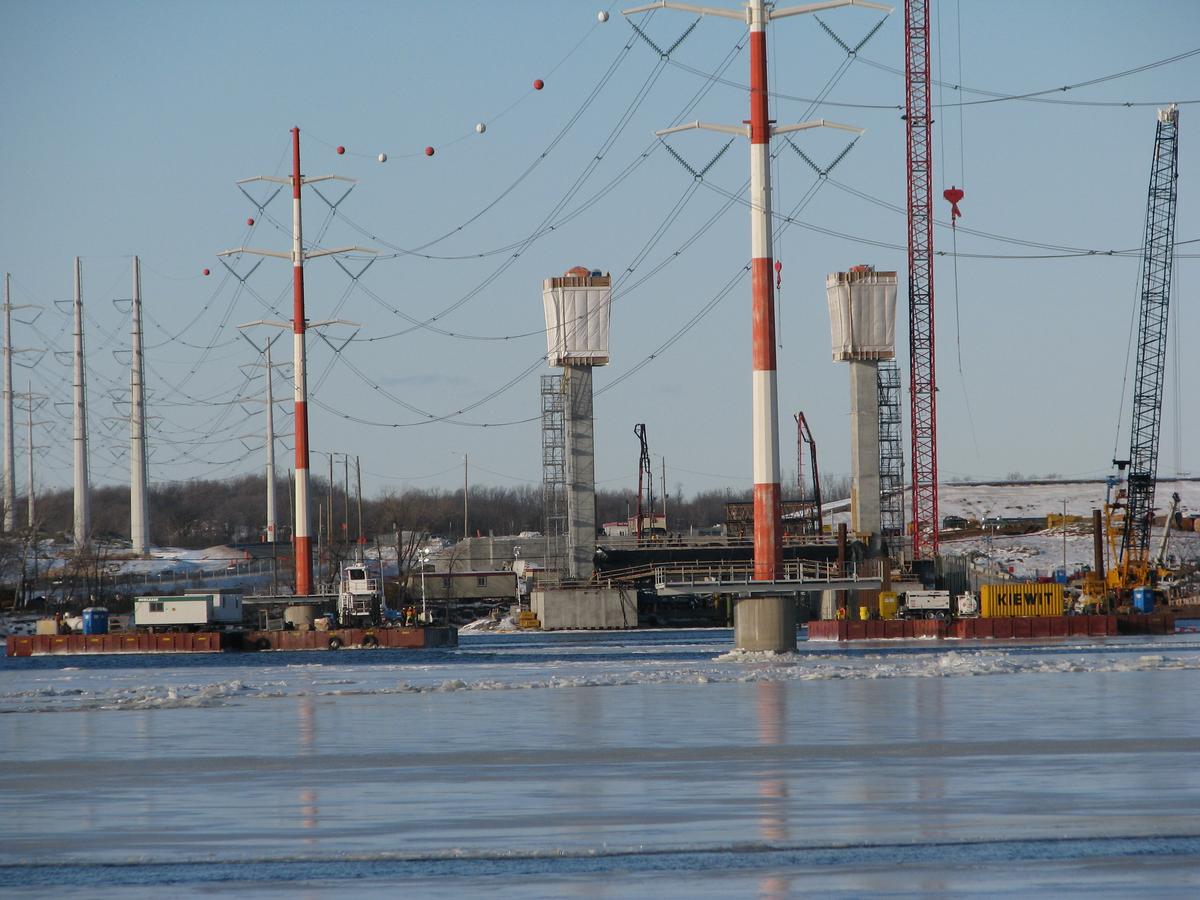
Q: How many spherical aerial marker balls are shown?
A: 8